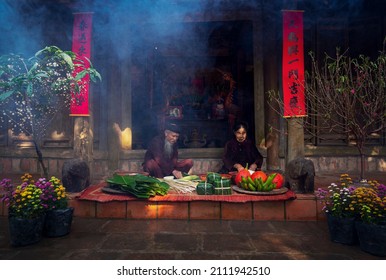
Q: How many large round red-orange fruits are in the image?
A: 3